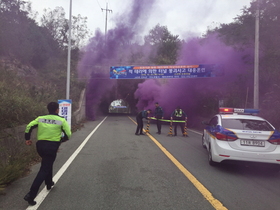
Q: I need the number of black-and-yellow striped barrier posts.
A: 3